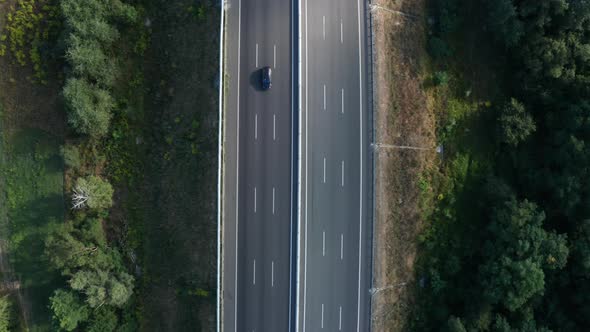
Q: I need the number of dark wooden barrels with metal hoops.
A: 0